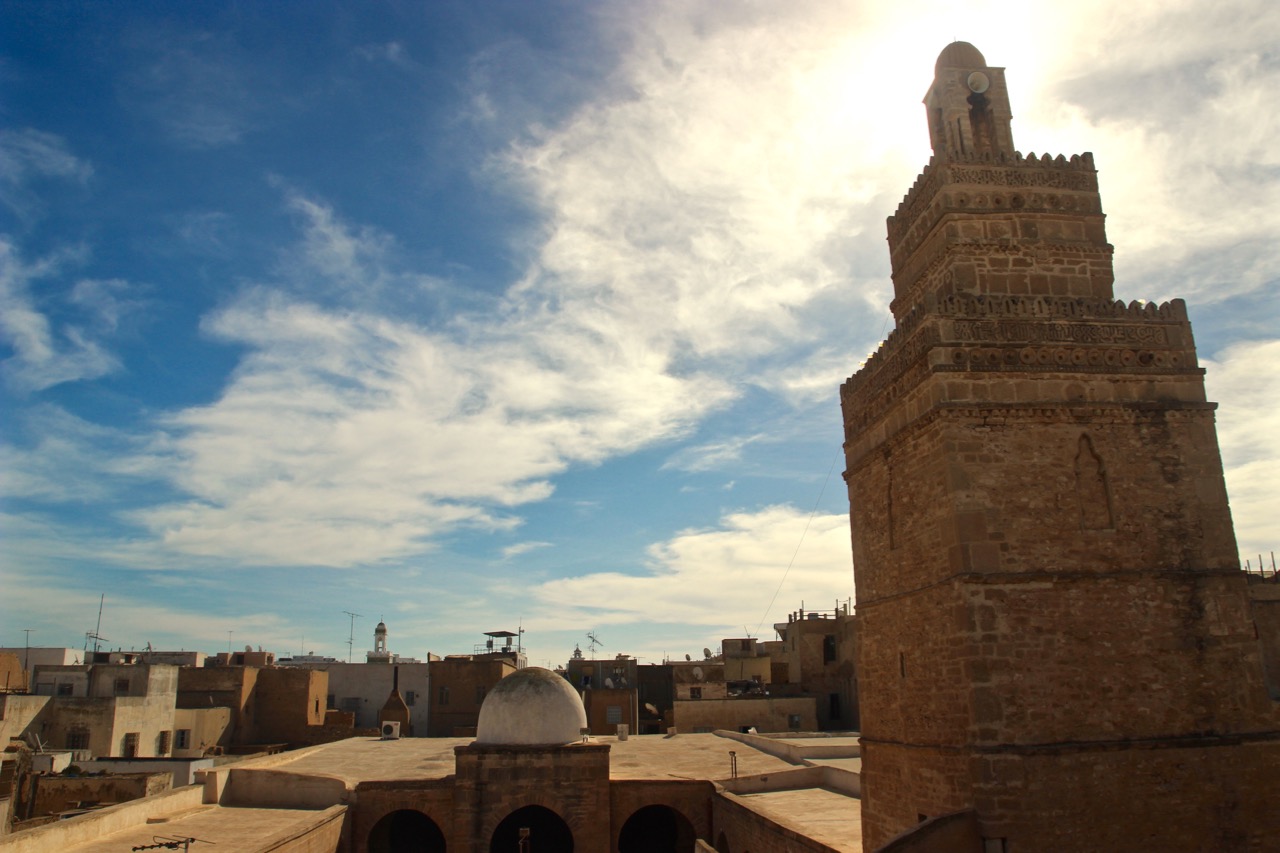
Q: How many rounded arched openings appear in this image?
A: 3